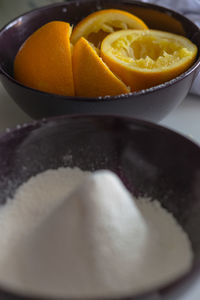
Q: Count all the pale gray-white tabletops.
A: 1